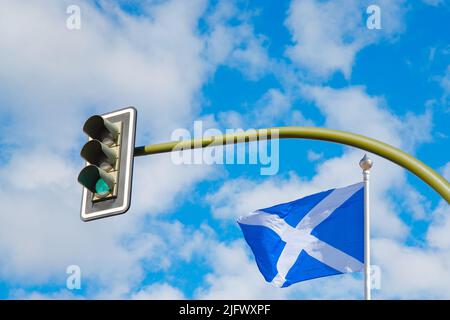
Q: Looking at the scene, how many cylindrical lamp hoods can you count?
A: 3